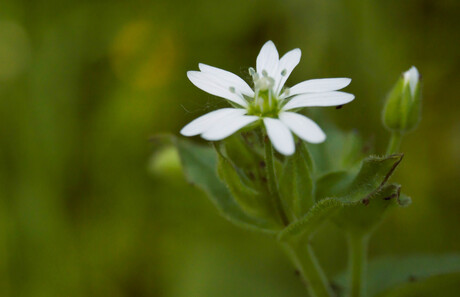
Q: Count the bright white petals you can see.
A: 10